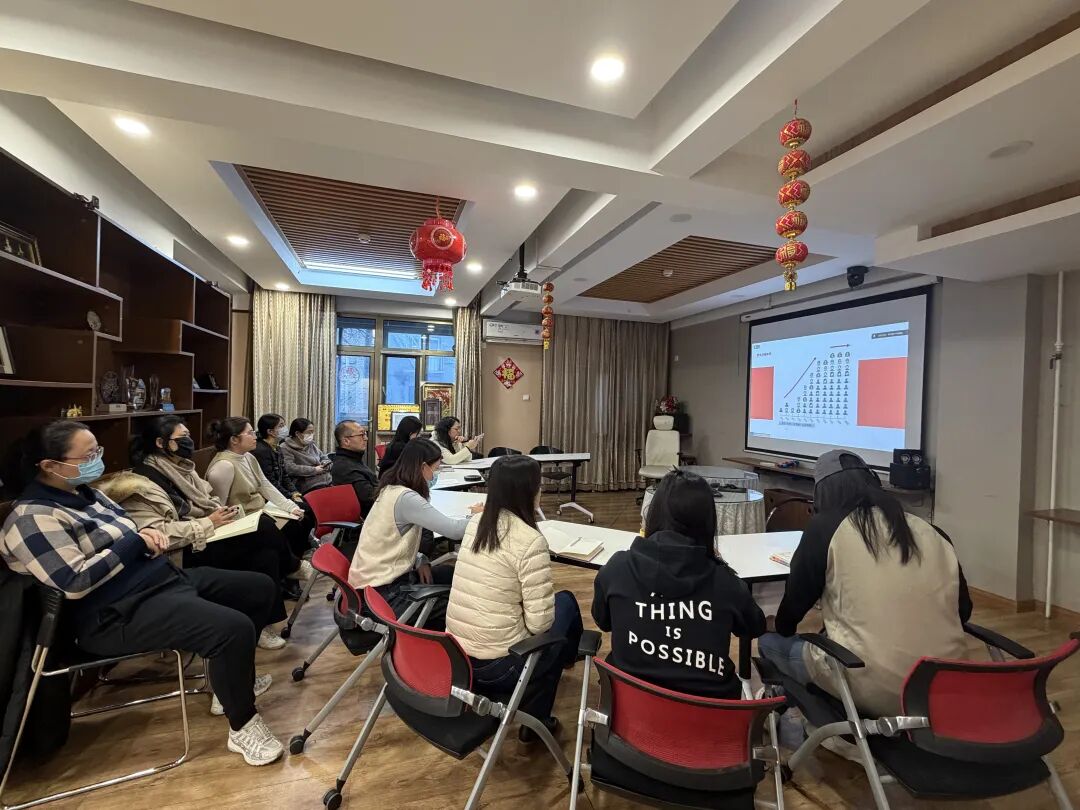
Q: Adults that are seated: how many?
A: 12